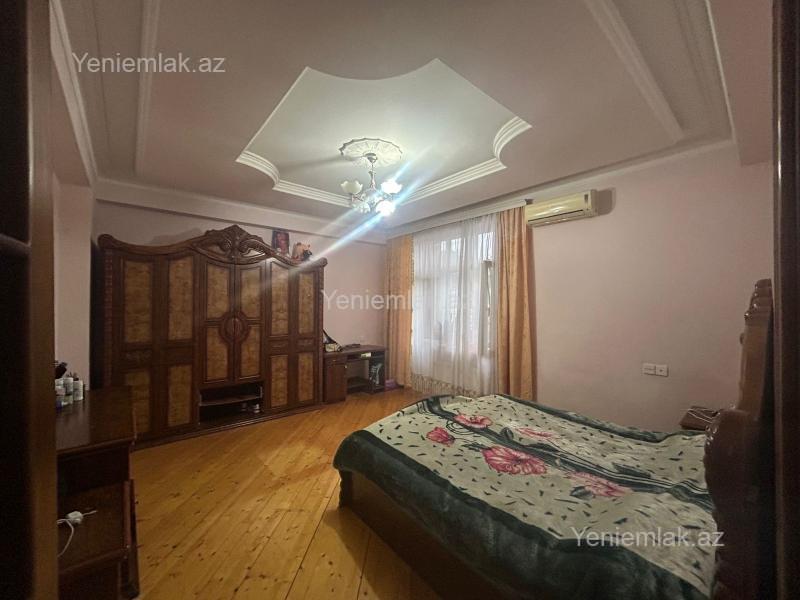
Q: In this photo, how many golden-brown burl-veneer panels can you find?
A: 12